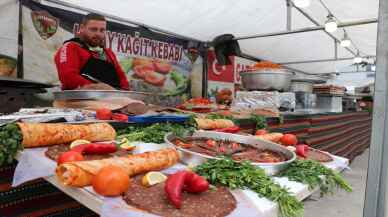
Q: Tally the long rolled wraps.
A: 4